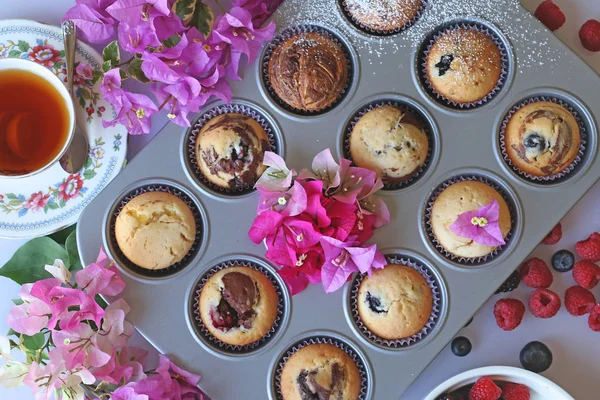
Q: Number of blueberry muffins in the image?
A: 3